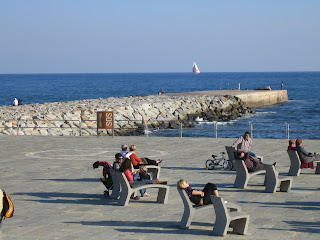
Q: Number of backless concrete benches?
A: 0